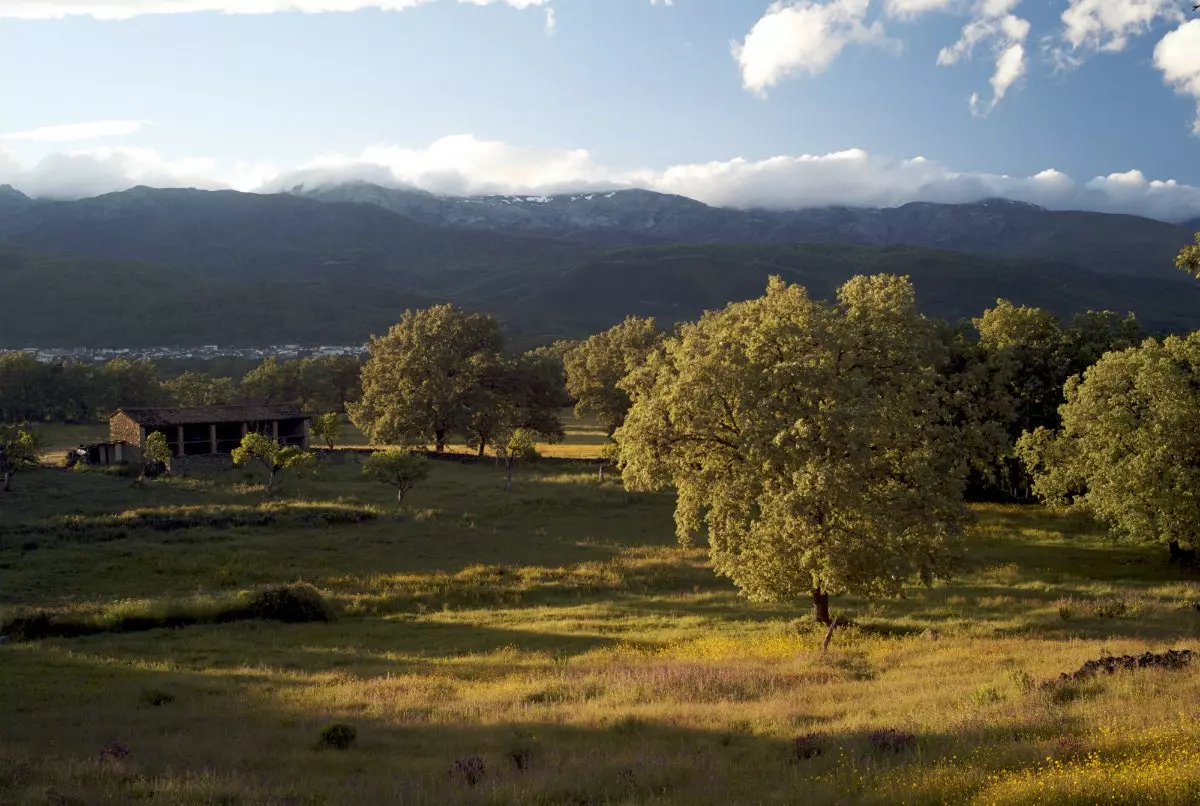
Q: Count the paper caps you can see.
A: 0